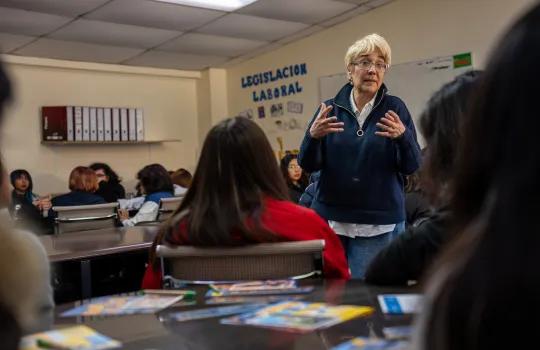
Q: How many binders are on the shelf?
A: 11